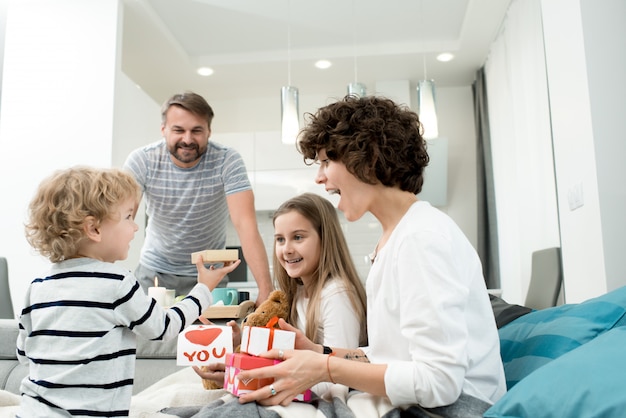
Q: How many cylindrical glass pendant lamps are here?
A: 3